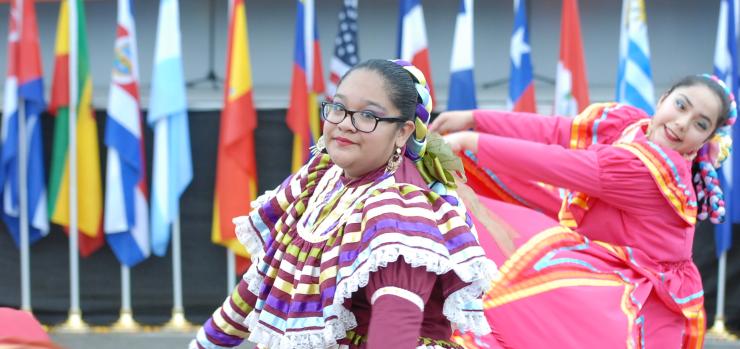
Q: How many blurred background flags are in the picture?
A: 13